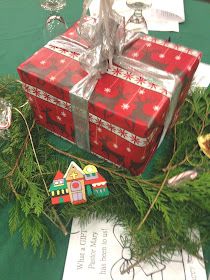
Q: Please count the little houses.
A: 3